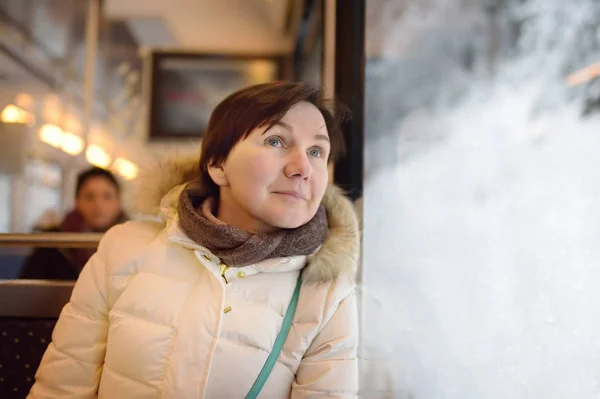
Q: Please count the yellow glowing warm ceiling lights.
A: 5